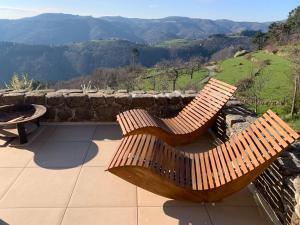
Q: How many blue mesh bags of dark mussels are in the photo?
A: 0